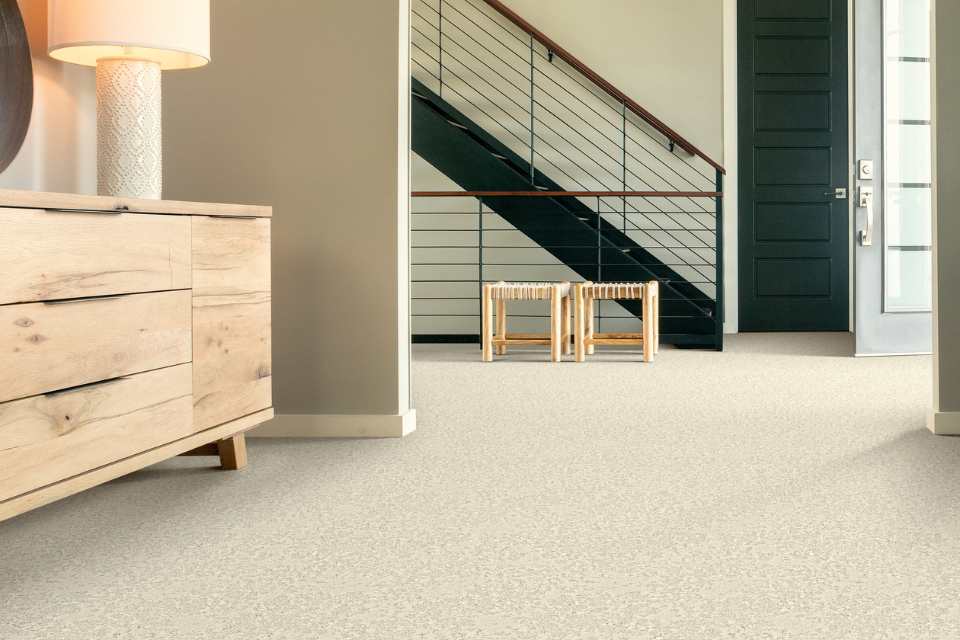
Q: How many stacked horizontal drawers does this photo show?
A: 3